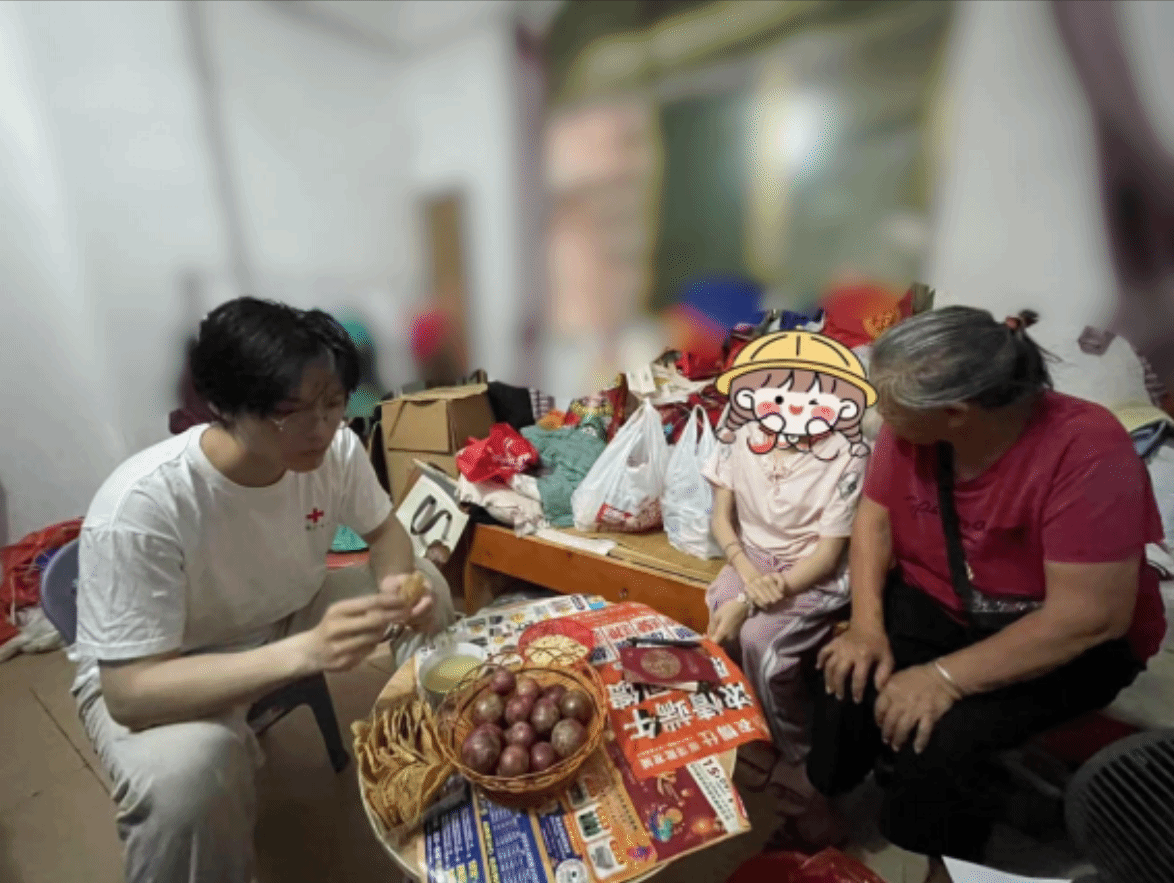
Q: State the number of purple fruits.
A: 12